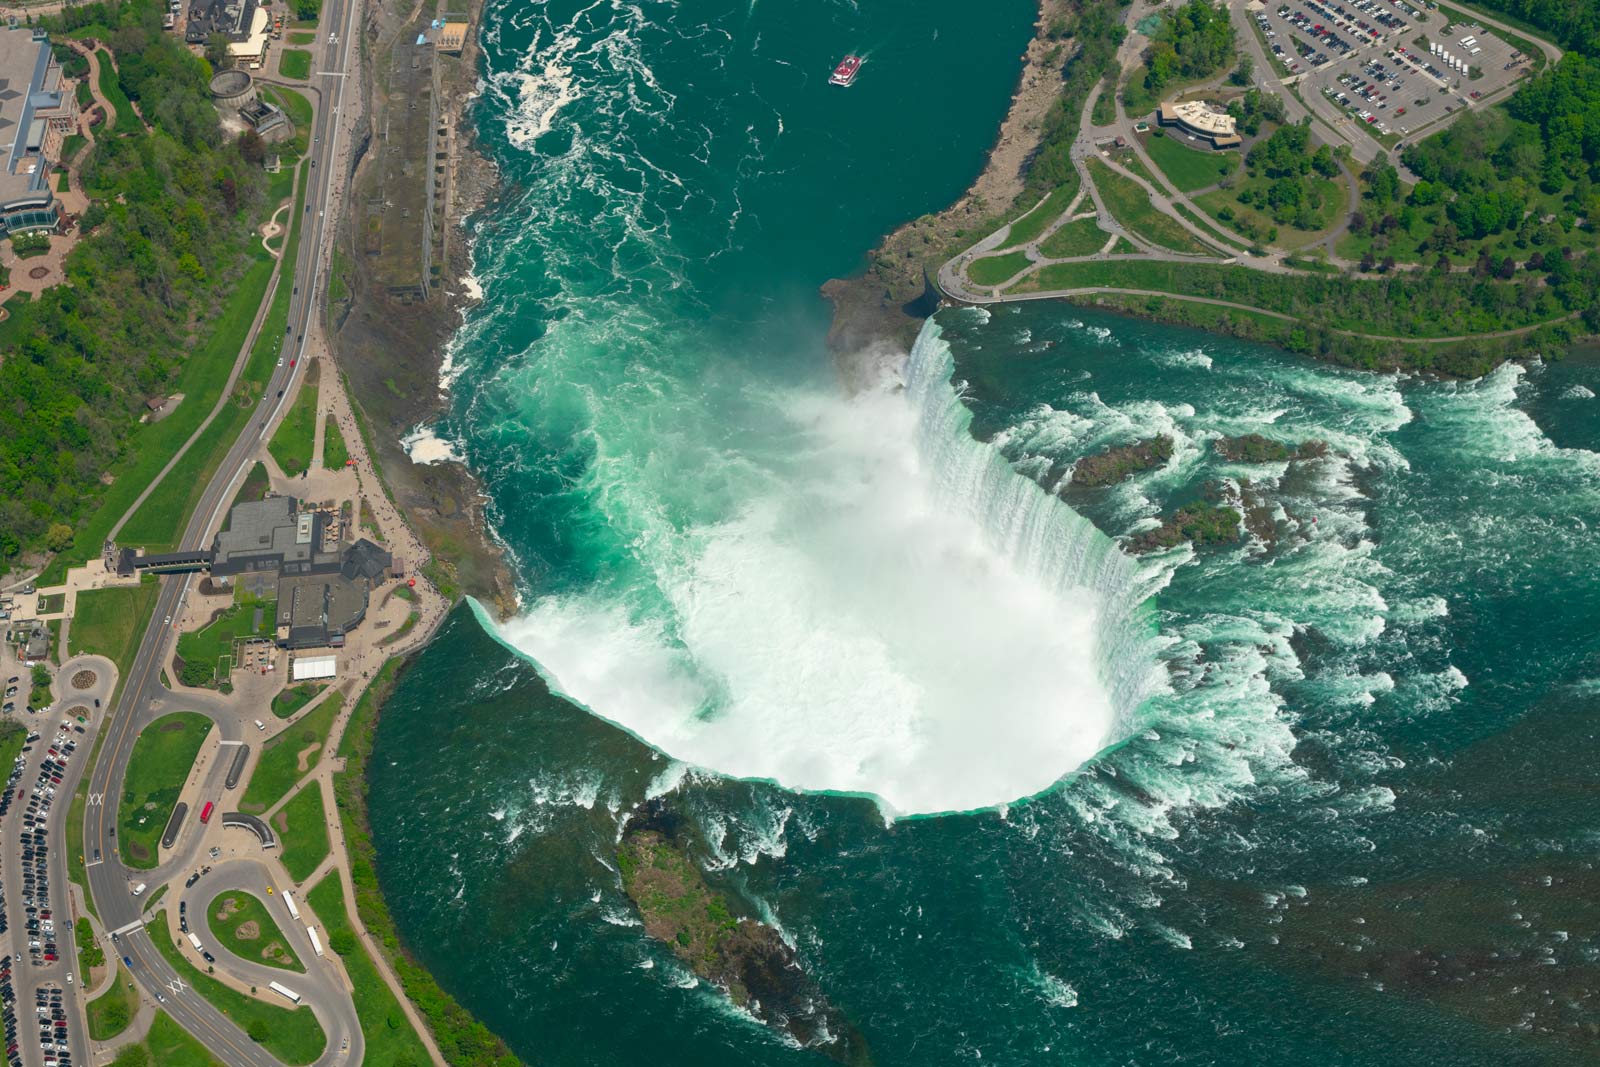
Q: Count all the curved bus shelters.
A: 1